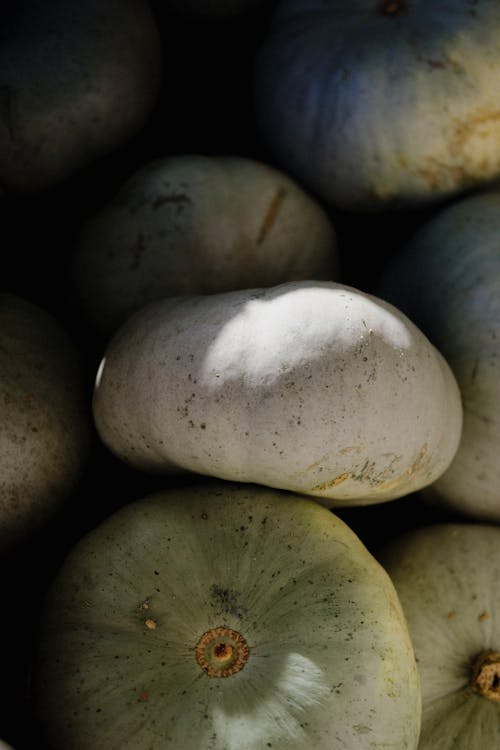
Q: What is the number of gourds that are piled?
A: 8